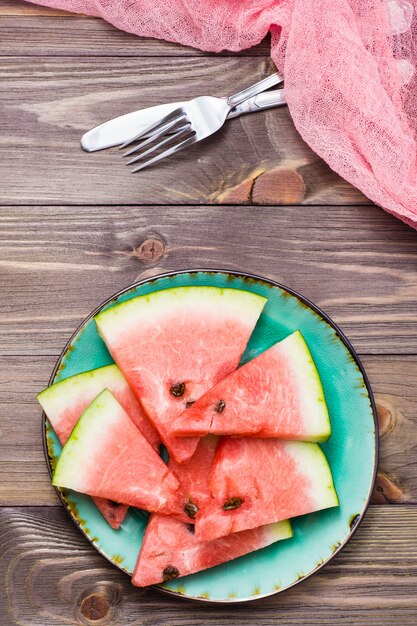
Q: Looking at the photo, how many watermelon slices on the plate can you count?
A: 6